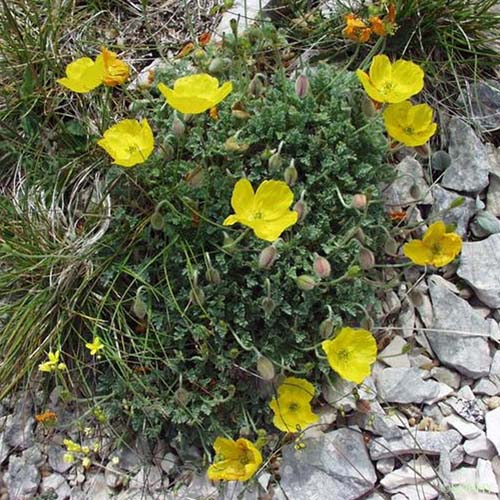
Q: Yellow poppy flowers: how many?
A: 10